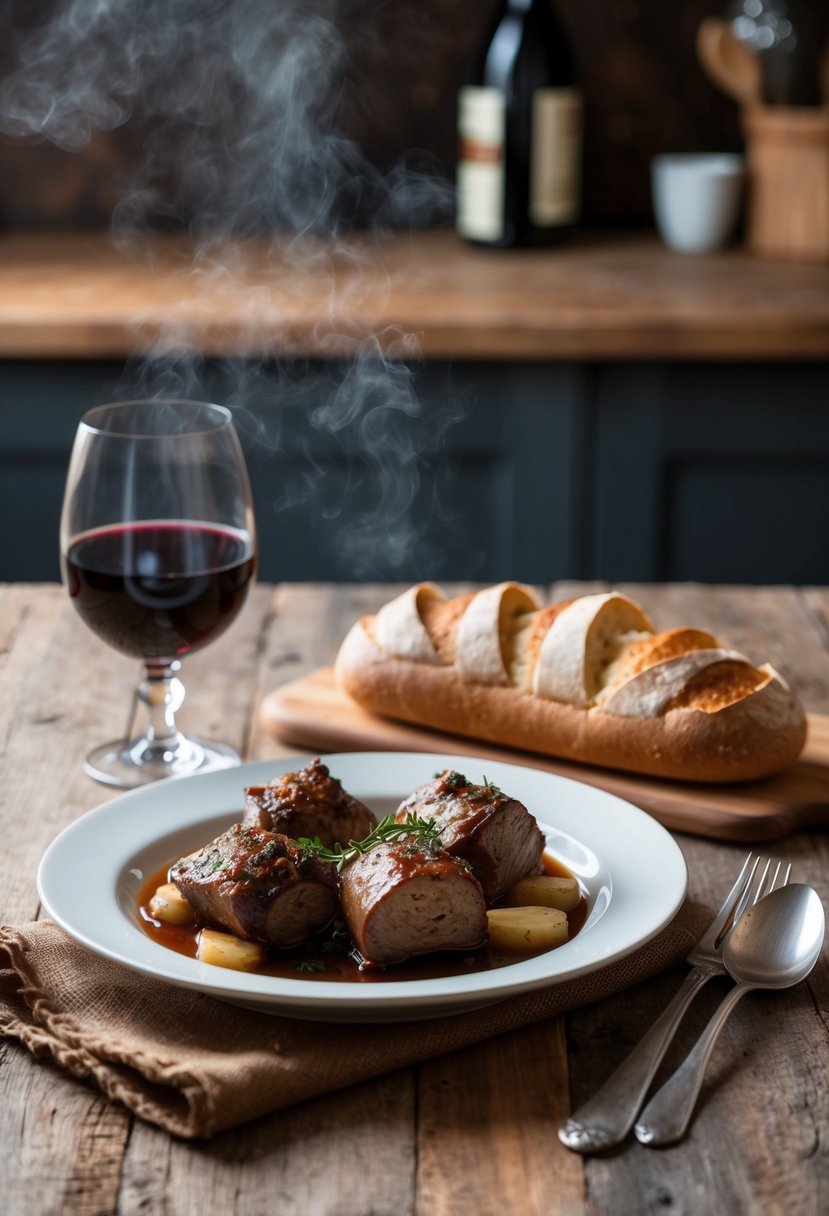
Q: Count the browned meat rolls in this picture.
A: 4